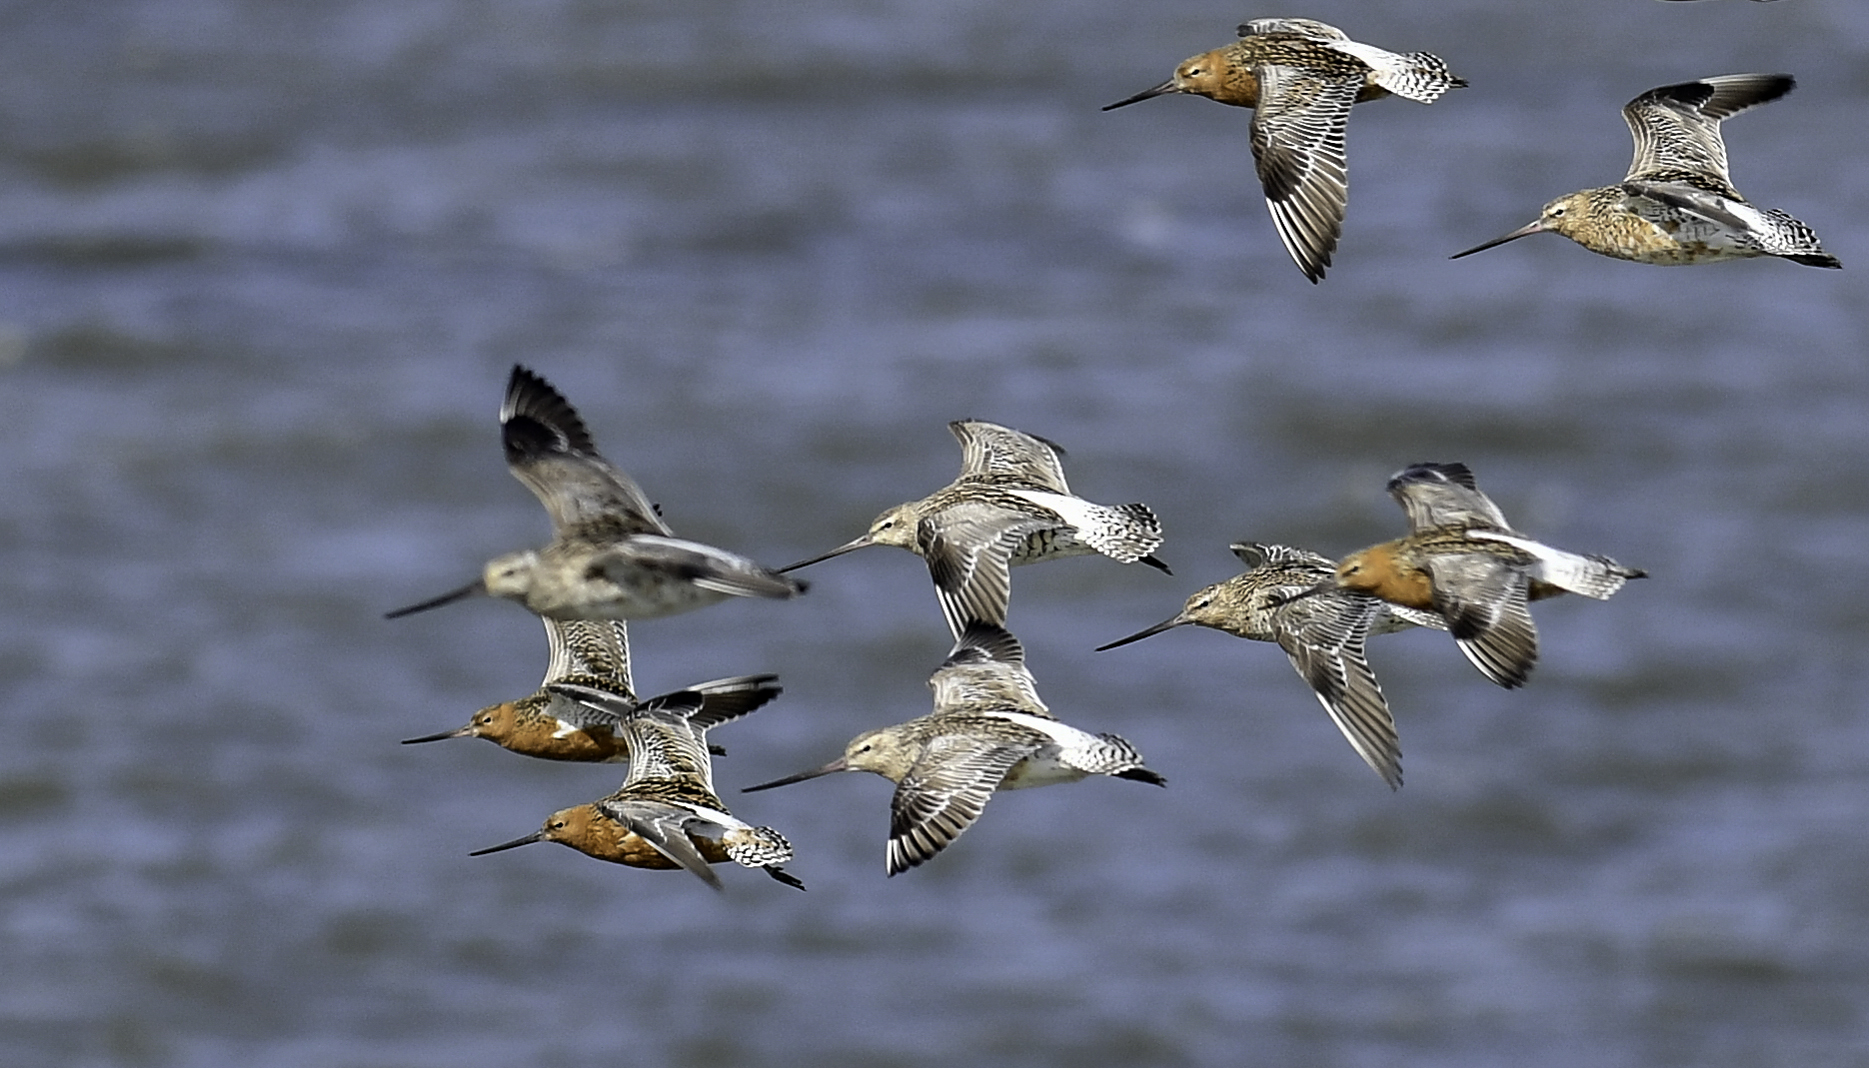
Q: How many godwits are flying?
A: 9